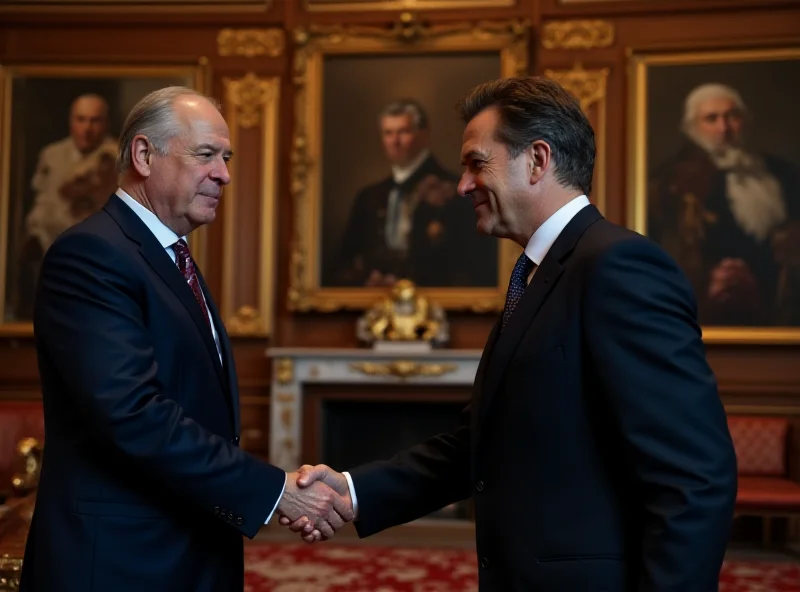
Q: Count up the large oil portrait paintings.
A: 3